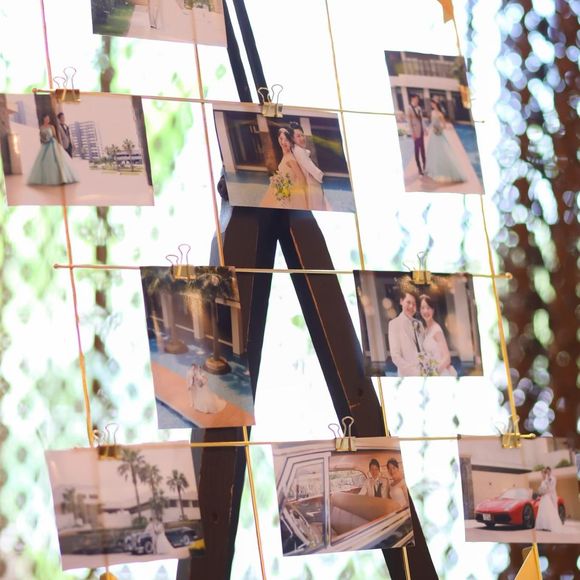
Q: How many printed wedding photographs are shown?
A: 9